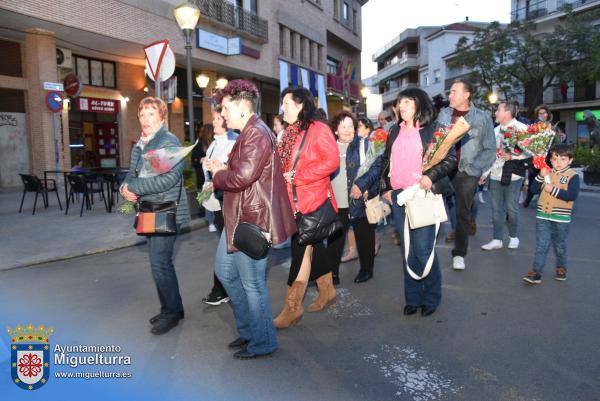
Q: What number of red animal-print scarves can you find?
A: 1